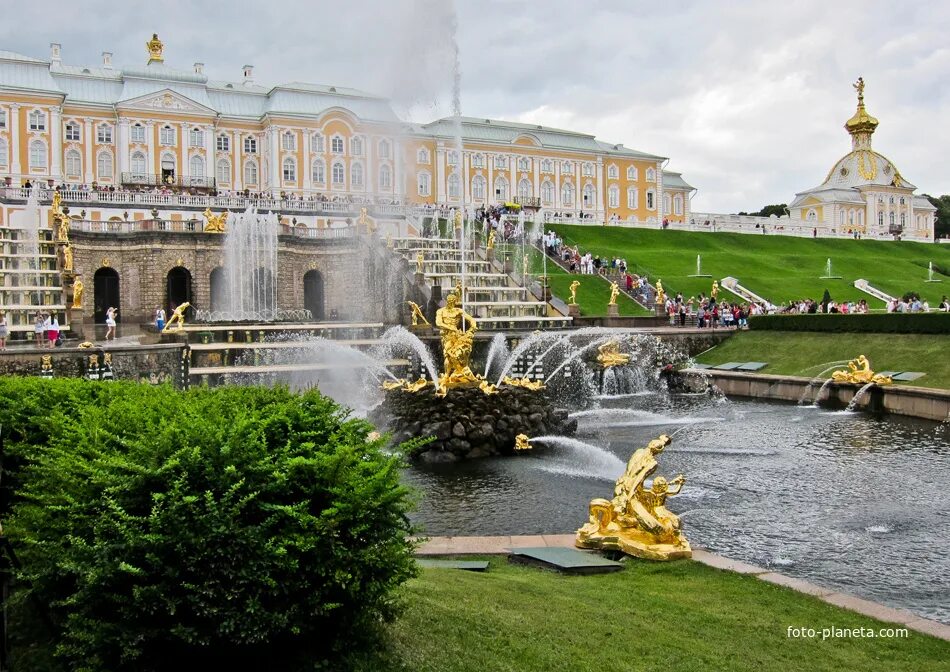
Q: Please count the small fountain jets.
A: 3